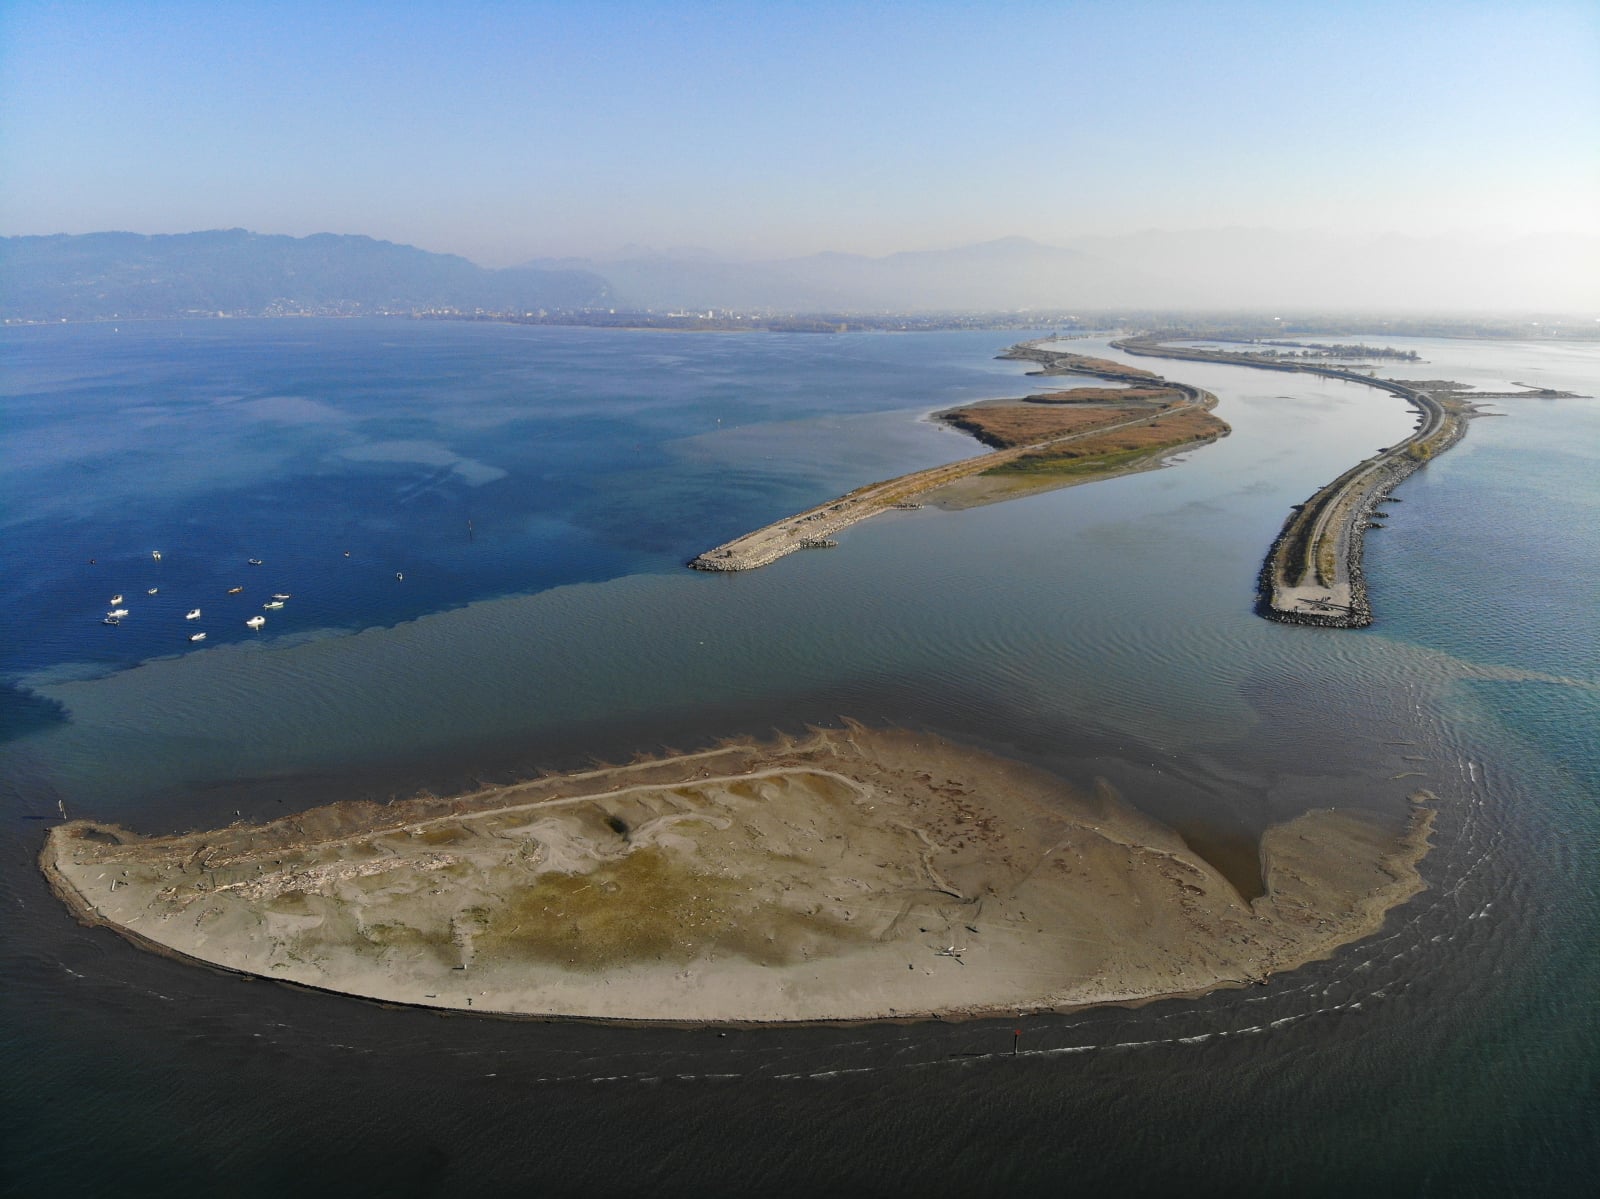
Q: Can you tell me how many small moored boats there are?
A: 15